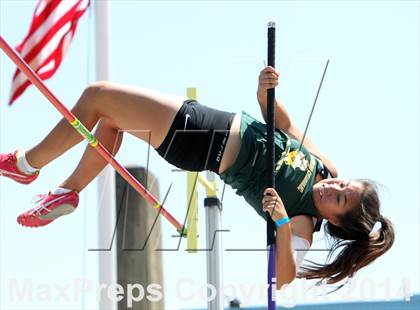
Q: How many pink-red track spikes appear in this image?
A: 2